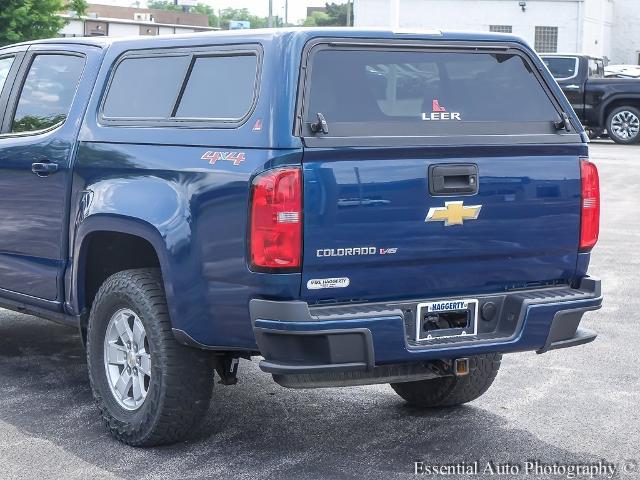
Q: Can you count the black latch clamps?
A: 2